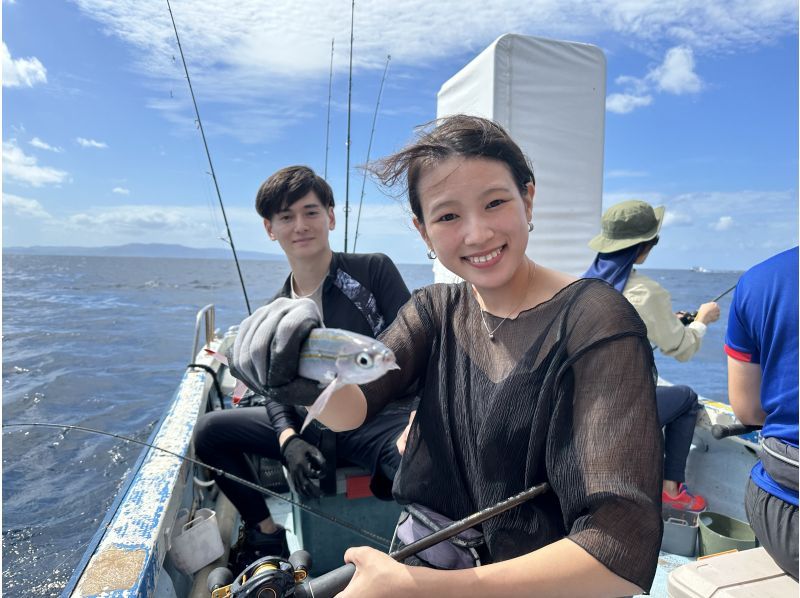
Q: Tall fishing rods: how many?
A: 4